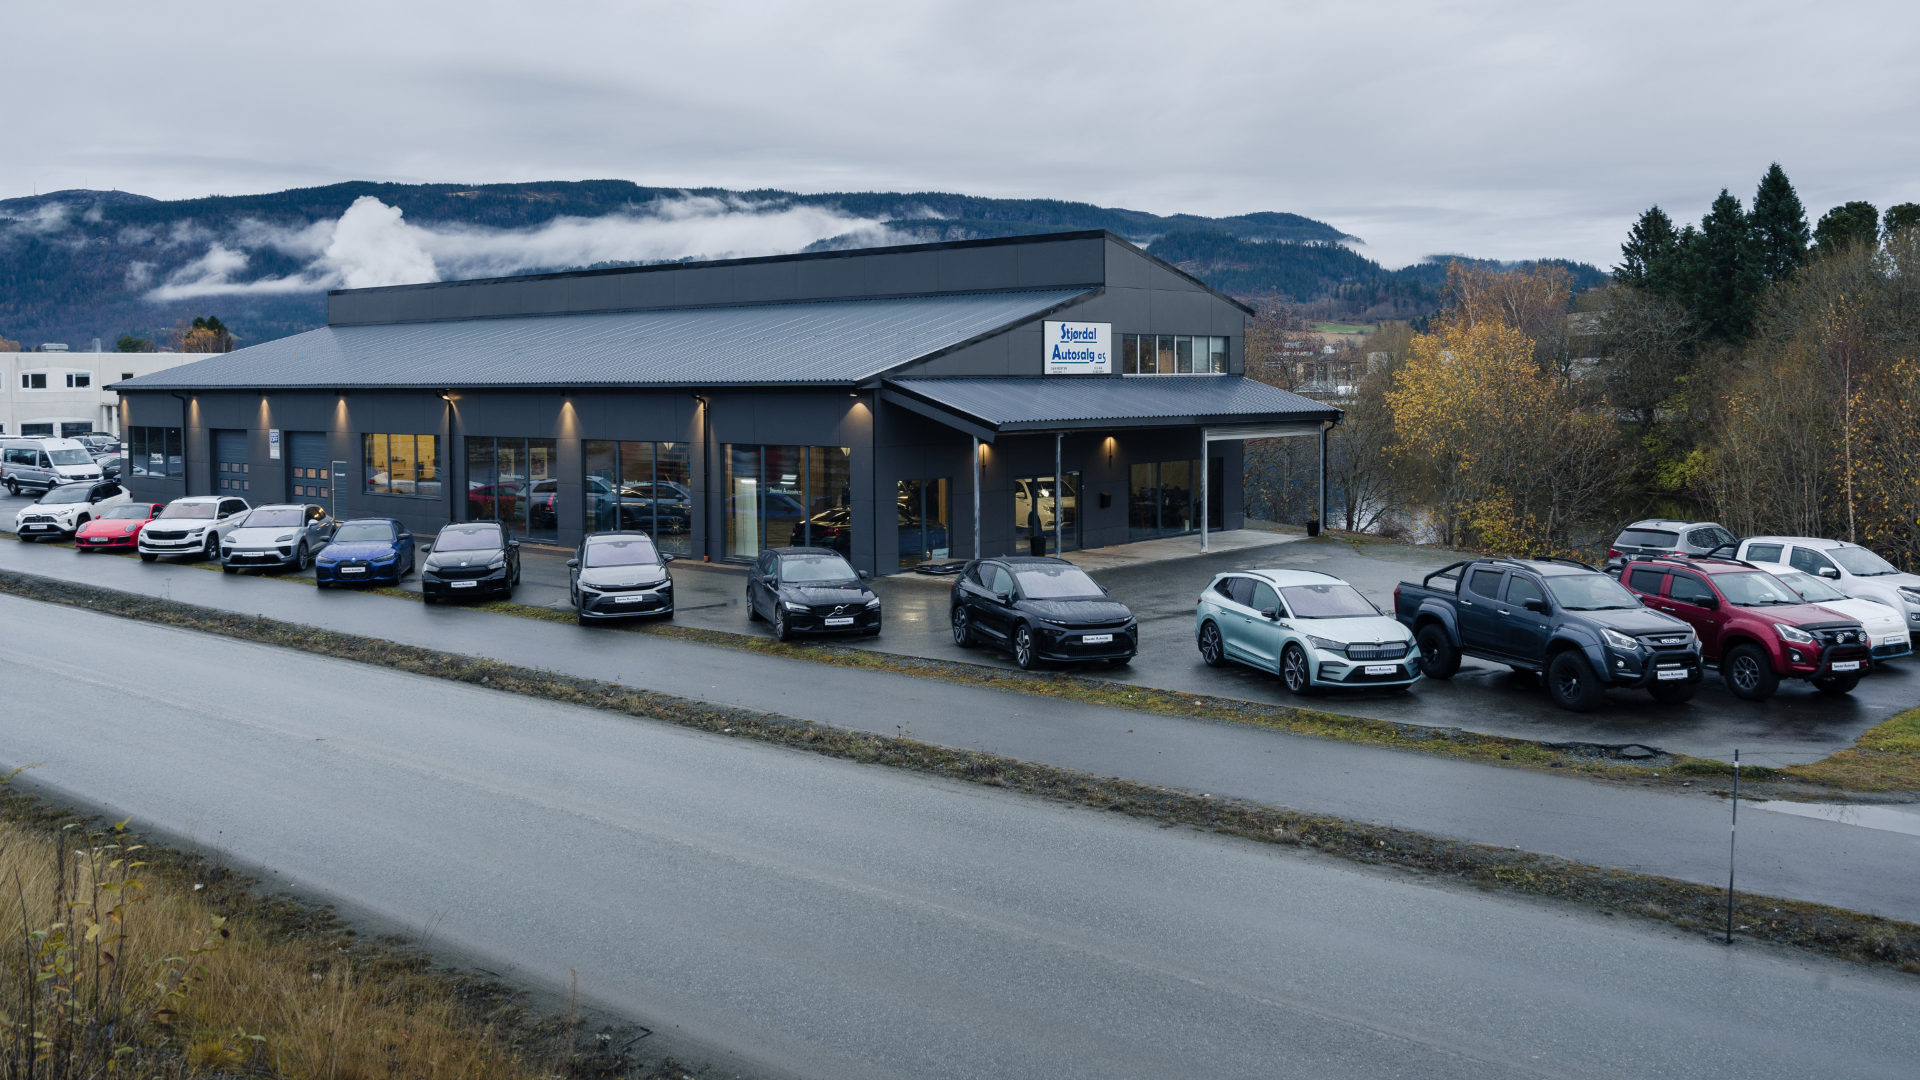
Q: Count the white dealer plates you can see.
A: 12